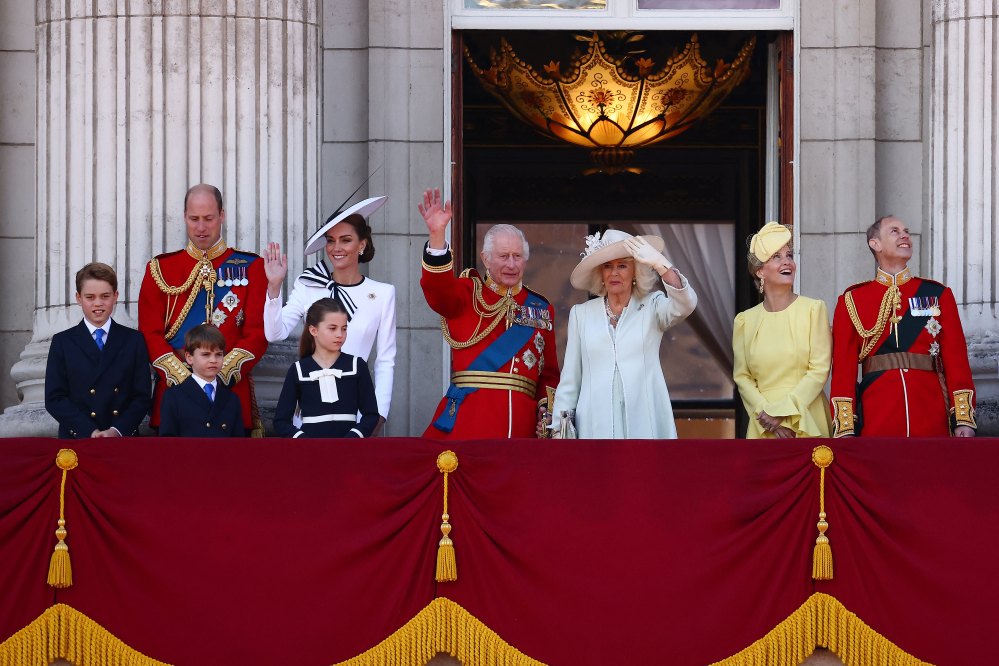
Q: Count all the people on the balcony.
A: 9